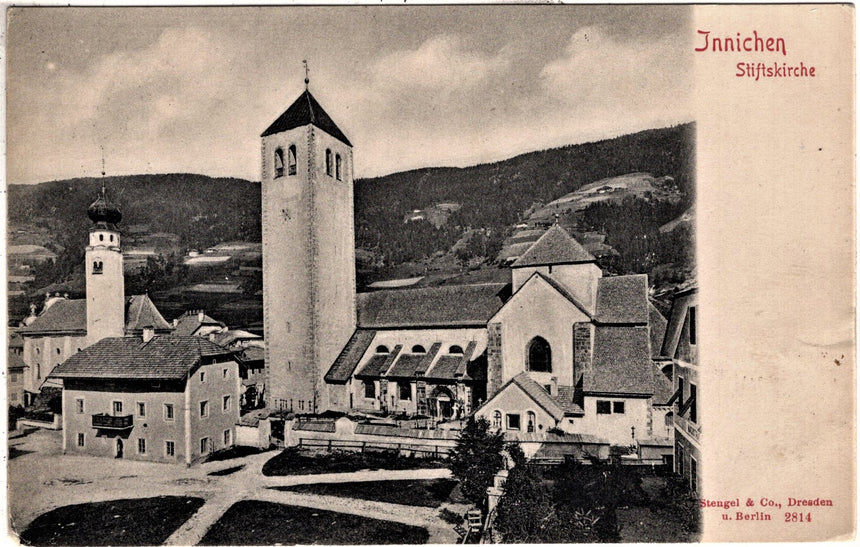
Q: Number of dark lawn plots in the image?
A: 4